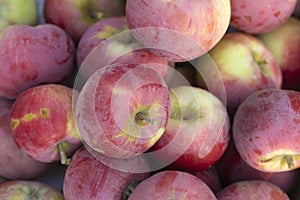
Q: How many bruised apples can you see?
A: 1